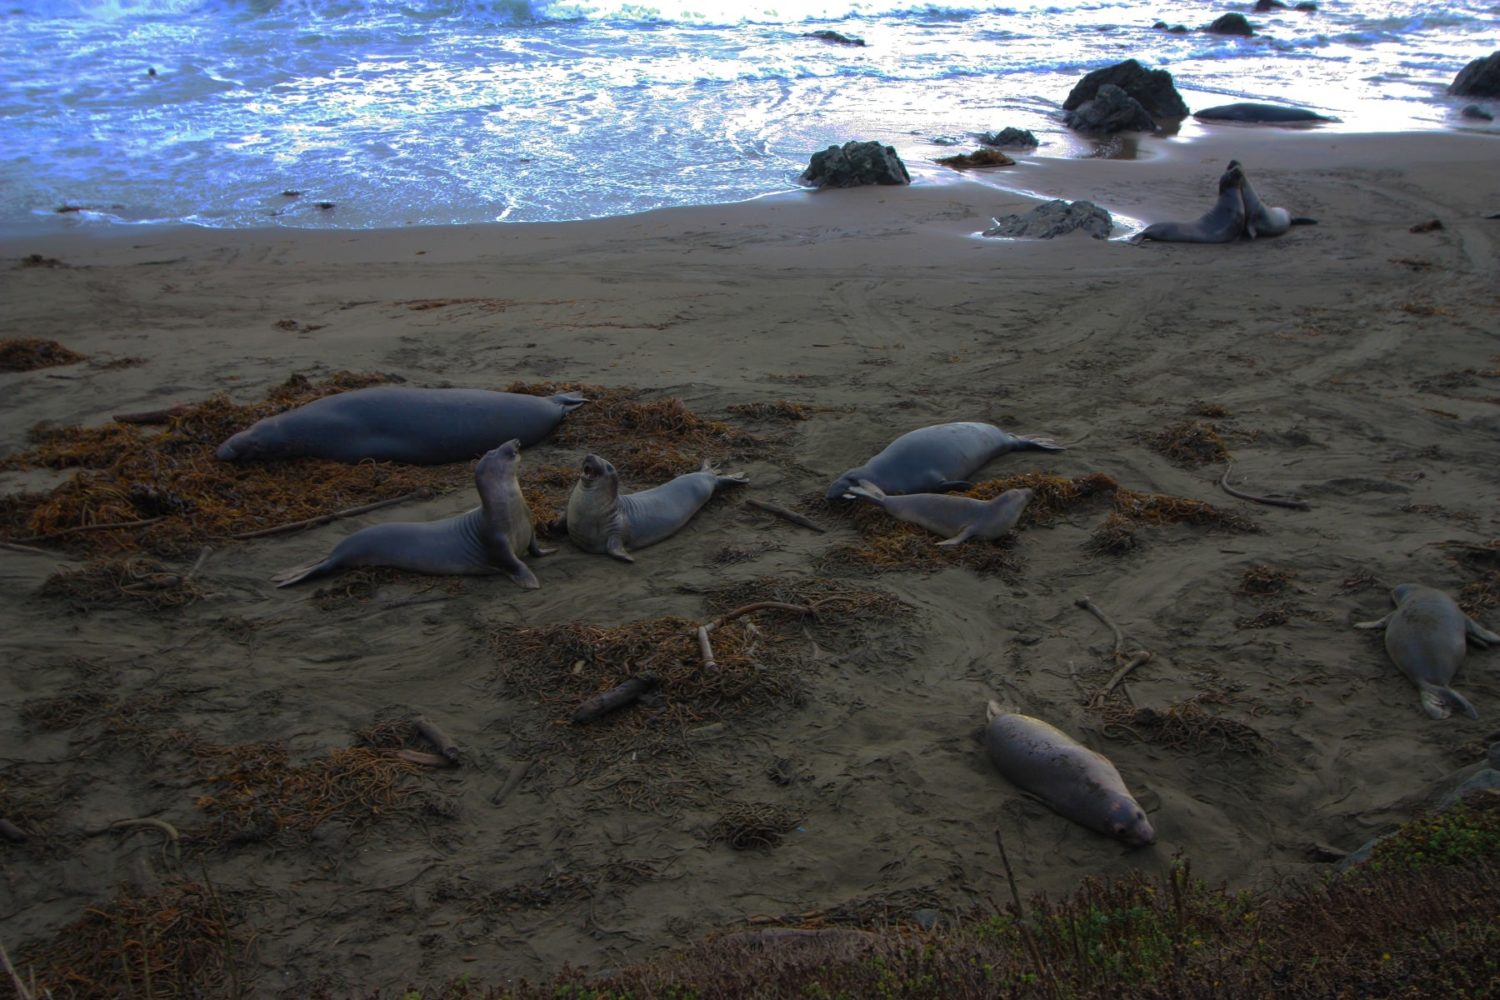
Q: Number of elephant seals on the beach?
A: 10